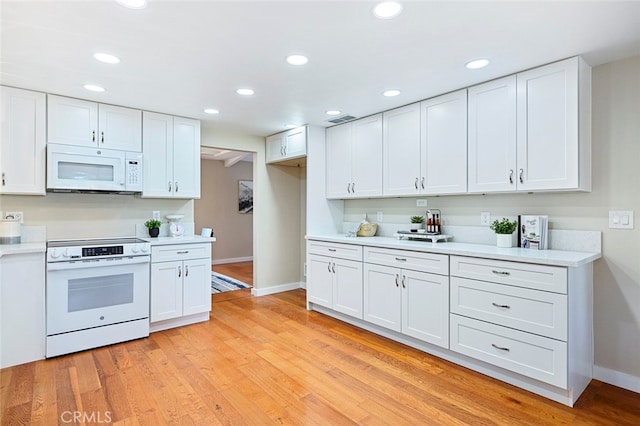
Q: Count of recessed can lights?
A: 11